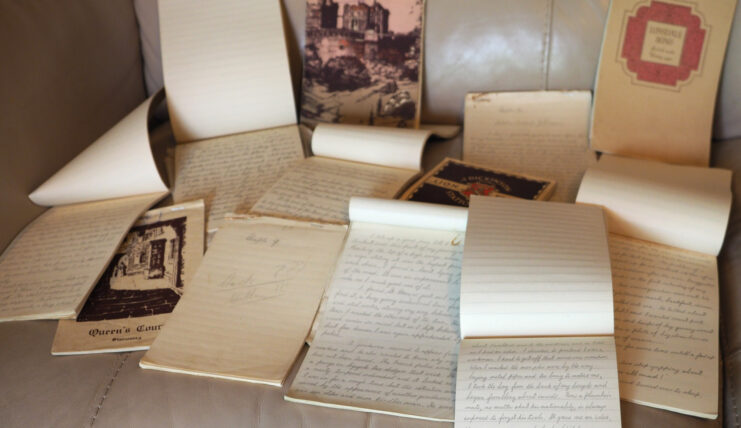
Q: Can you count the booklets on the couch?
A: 12